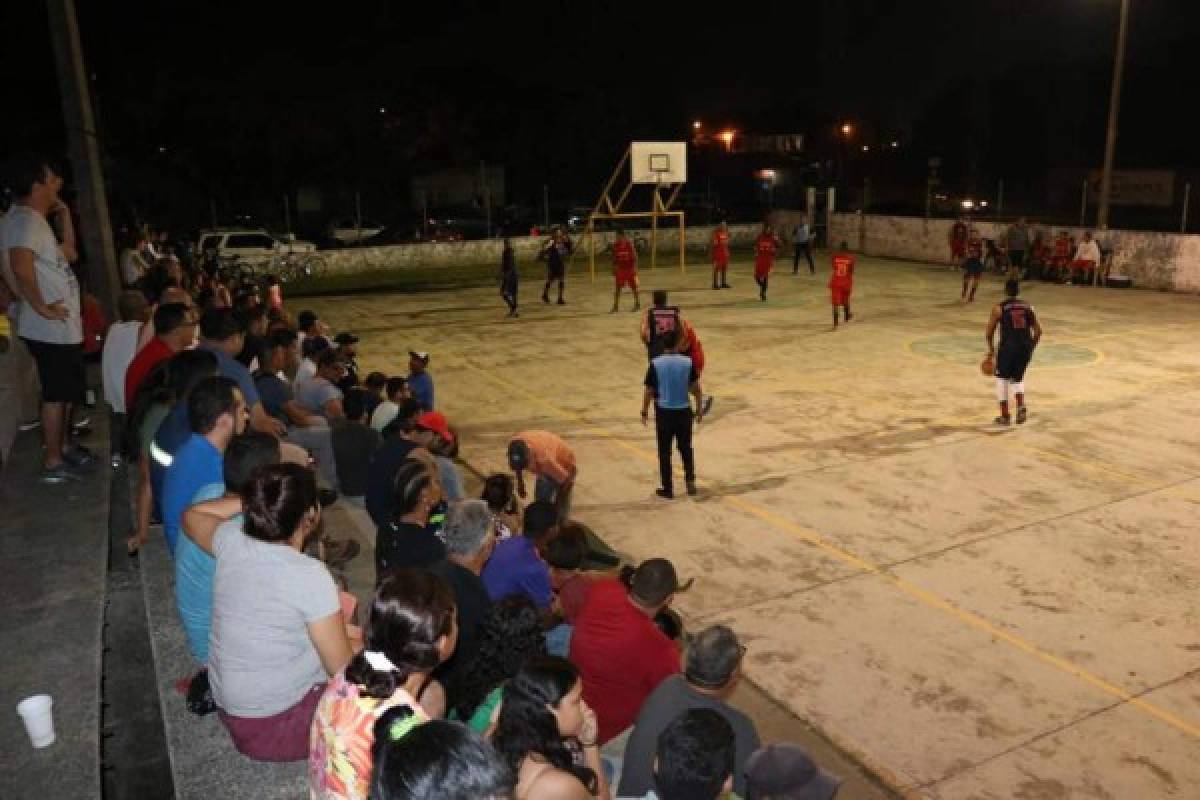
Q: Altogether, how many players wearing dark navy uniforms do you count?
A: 5